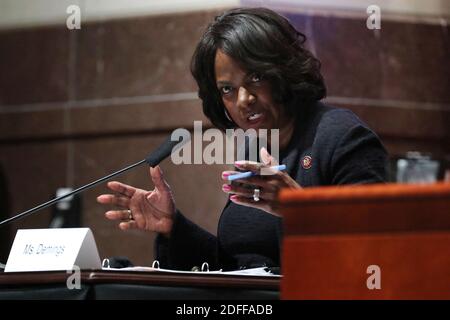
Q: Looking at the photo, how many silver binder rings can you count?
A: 3